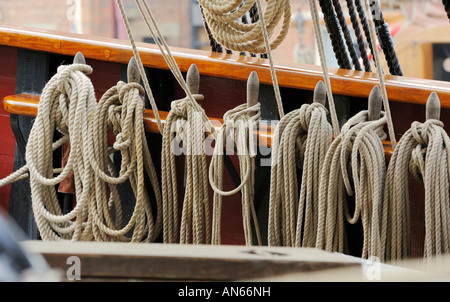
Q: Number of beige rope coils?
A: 8